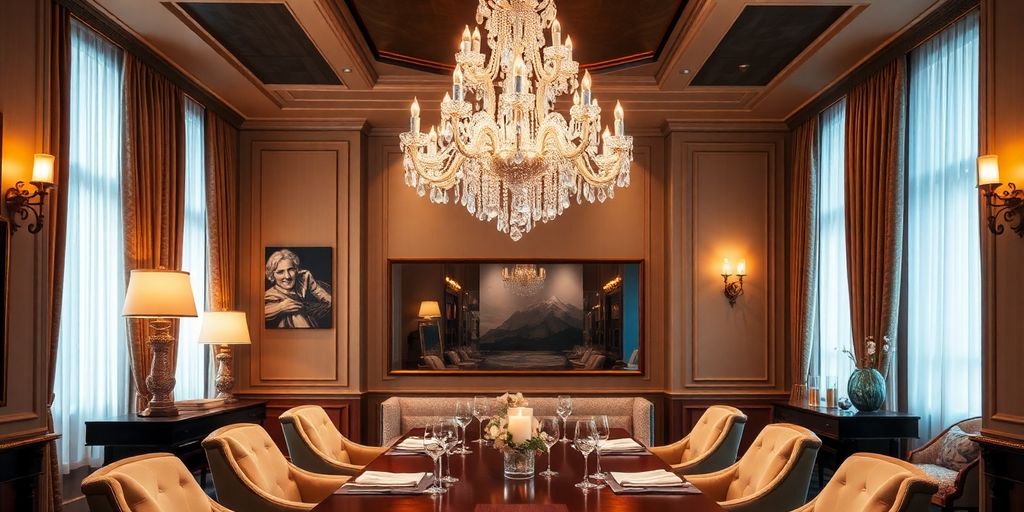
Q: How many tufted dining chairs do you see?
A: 6